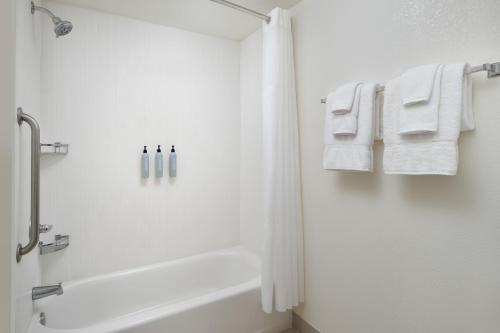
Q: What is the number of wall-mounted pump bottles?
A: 3